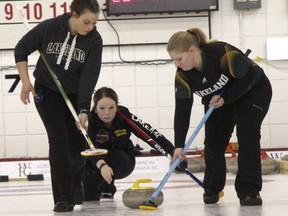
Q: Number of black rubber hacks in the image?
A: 2